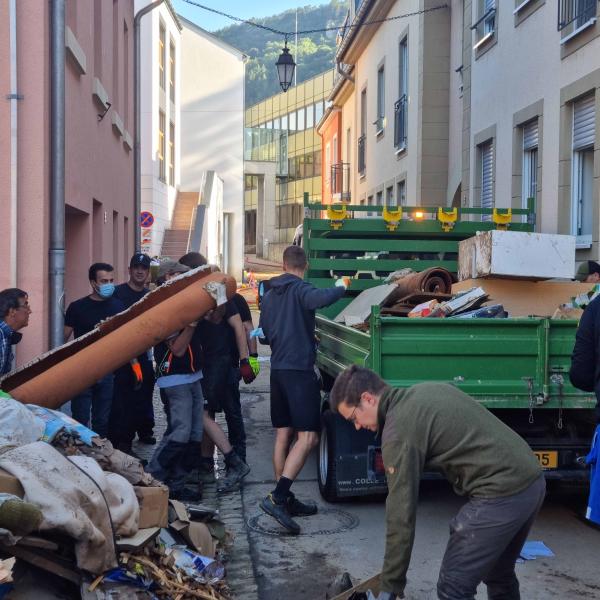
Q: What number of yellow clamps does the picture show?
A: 4